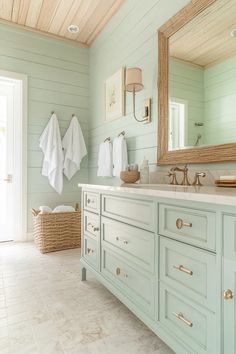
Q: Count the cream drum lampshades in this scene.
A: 1